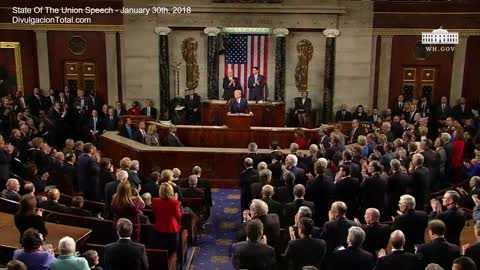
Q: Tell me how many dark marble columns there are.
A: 4